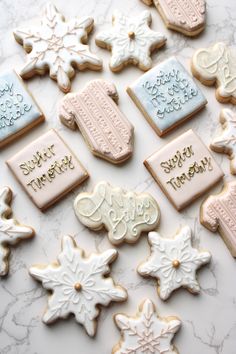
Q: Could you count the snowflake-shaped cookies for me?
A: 7